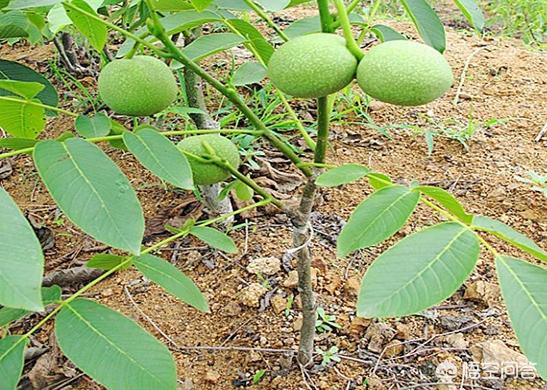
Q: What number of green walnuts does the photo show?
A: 4